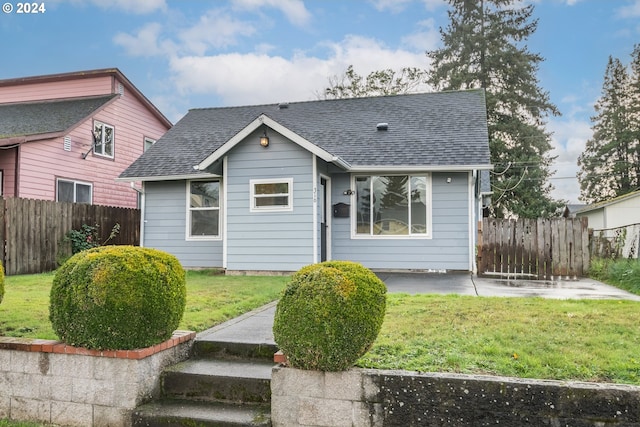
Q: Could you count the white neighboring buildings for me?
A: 1